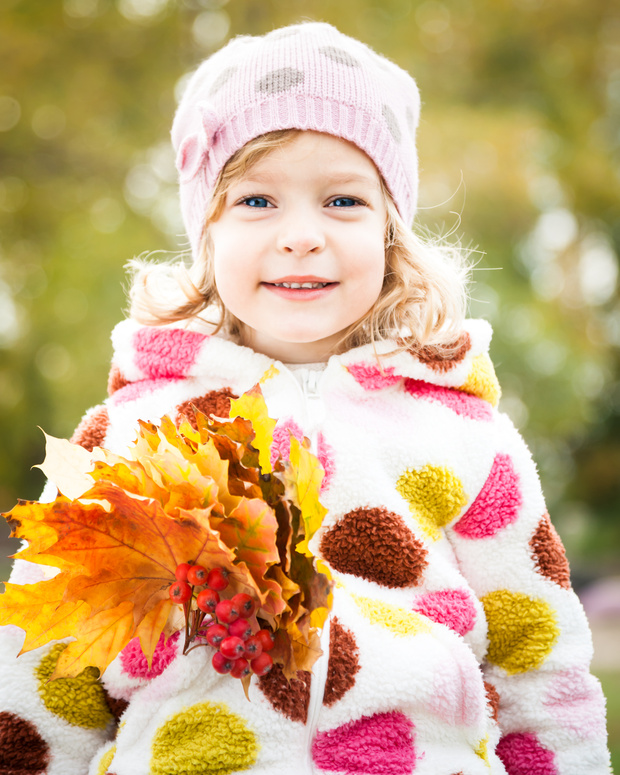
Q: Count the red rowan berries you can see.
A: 15